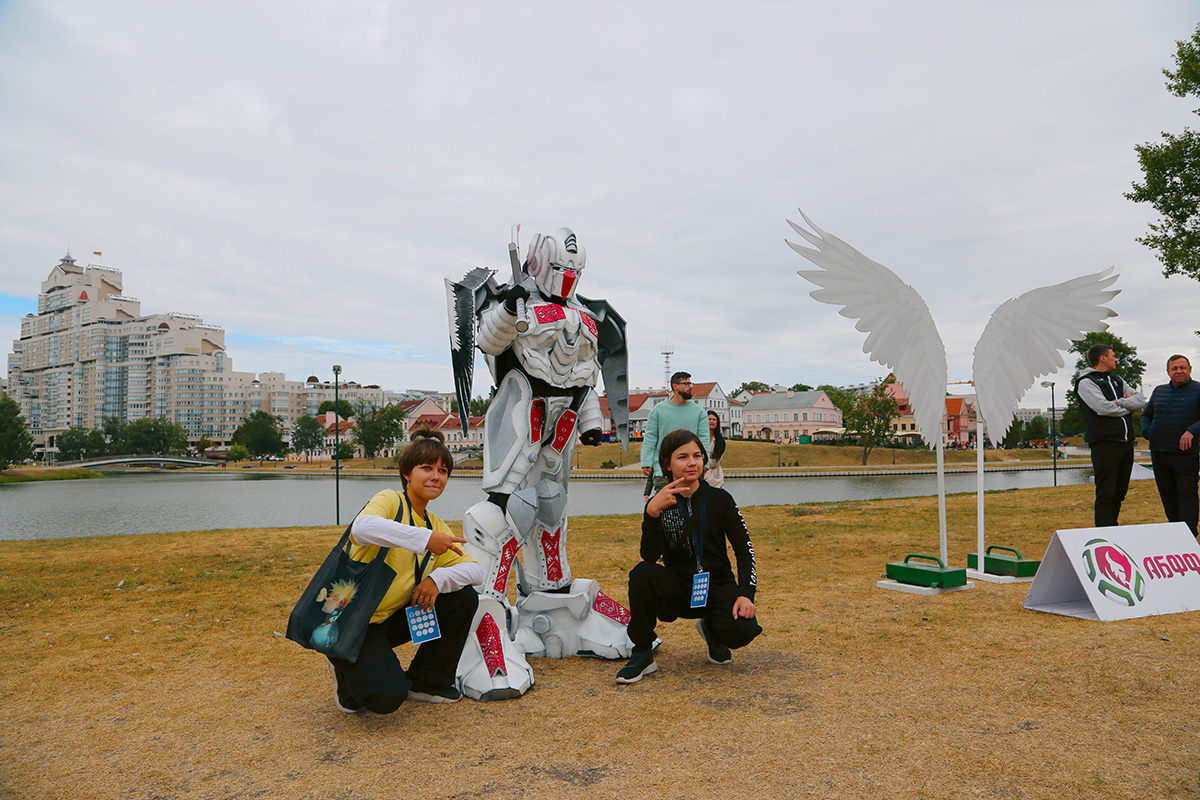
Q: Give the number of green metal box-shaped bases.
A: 2